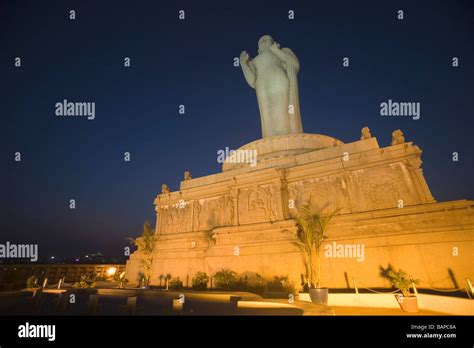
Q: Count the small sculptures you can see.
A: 4